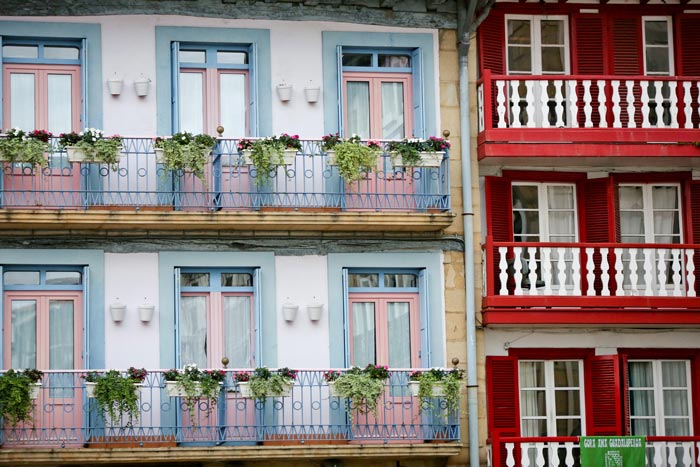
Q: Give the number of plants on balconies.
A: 12